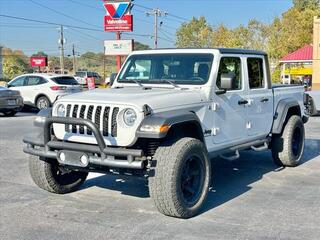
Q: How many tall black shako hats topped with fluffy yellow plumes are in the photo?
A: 0